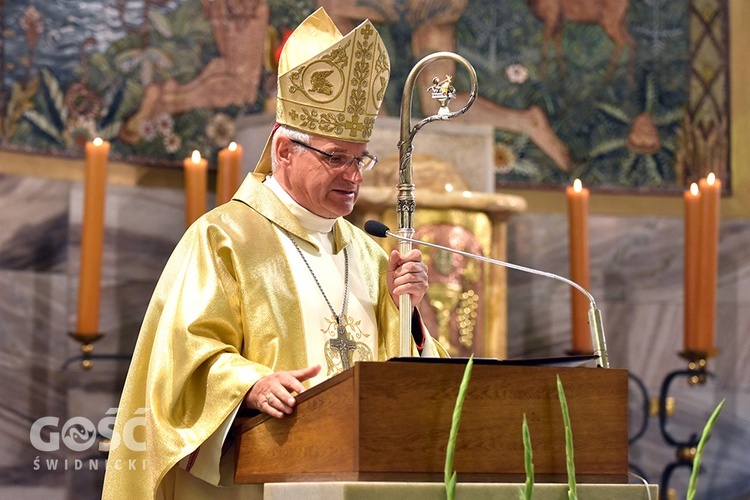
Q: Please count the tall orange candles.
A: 6